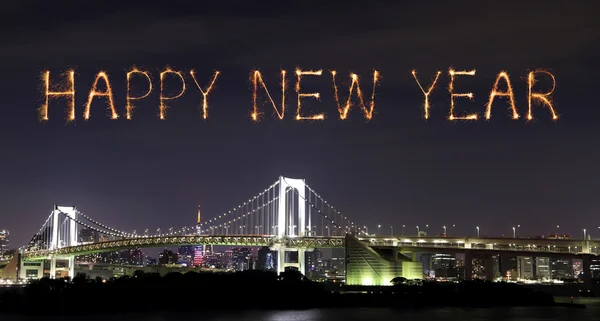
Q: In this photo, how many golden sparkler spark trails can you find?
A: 12